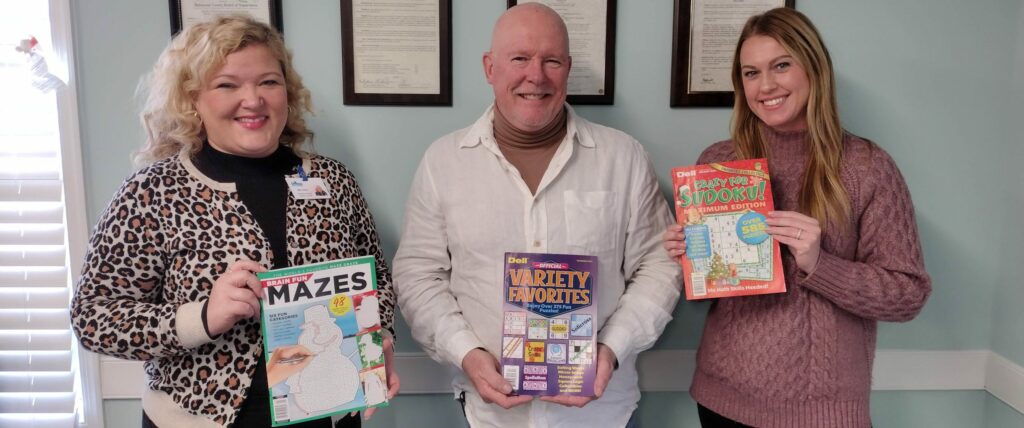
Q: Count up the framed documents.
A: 4